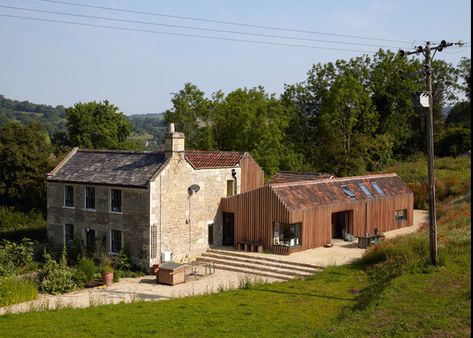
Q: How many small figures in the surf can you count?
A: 0